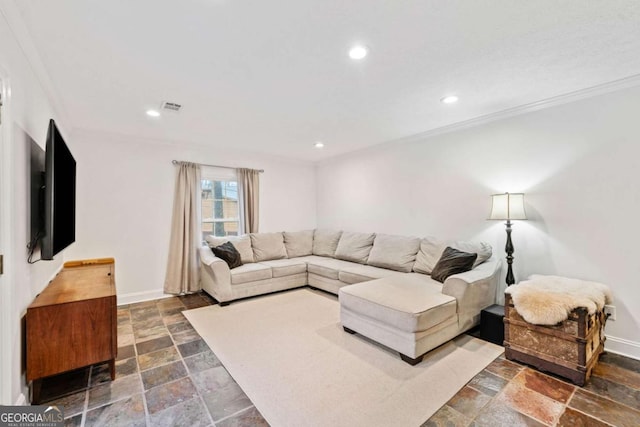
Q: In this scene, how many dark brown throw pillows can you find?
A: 2